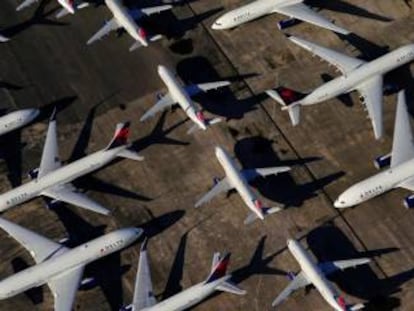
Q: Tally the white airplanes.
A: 12